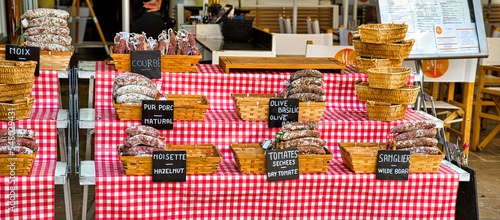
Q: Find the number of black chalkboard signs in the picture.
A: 7